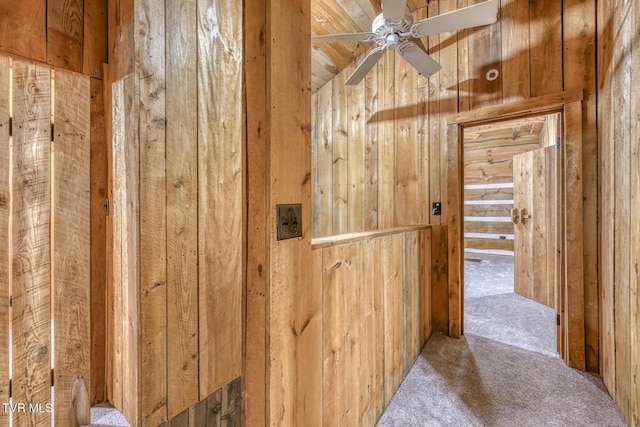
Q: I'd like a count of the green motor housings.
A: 0